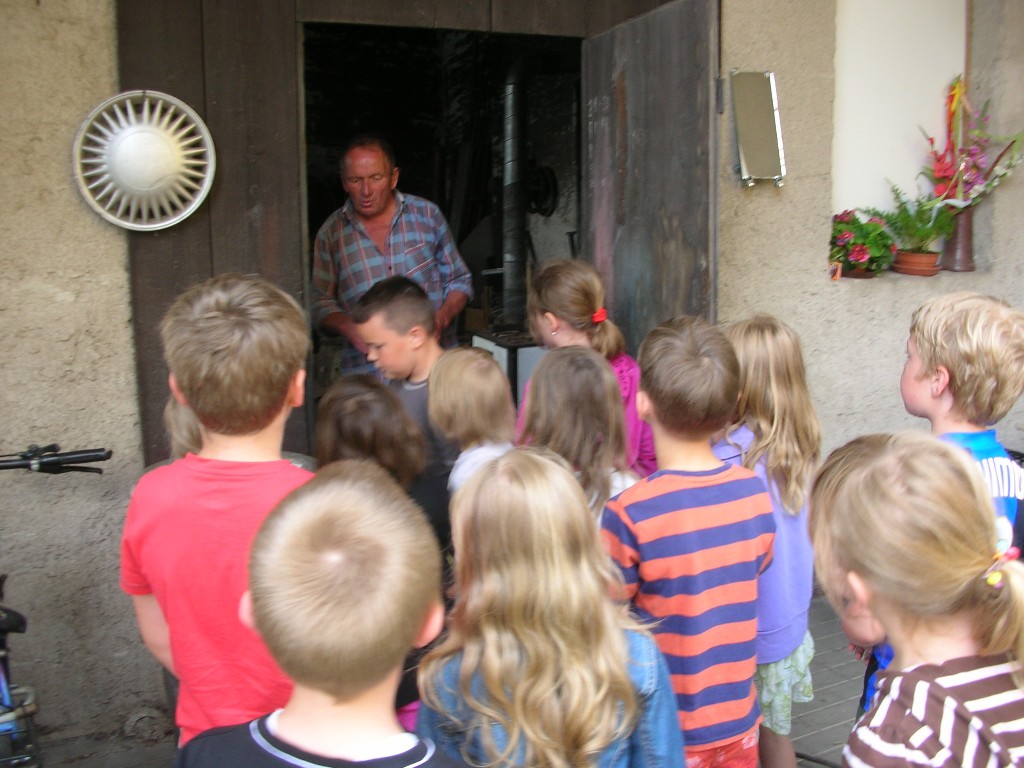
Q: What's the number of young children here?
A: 14